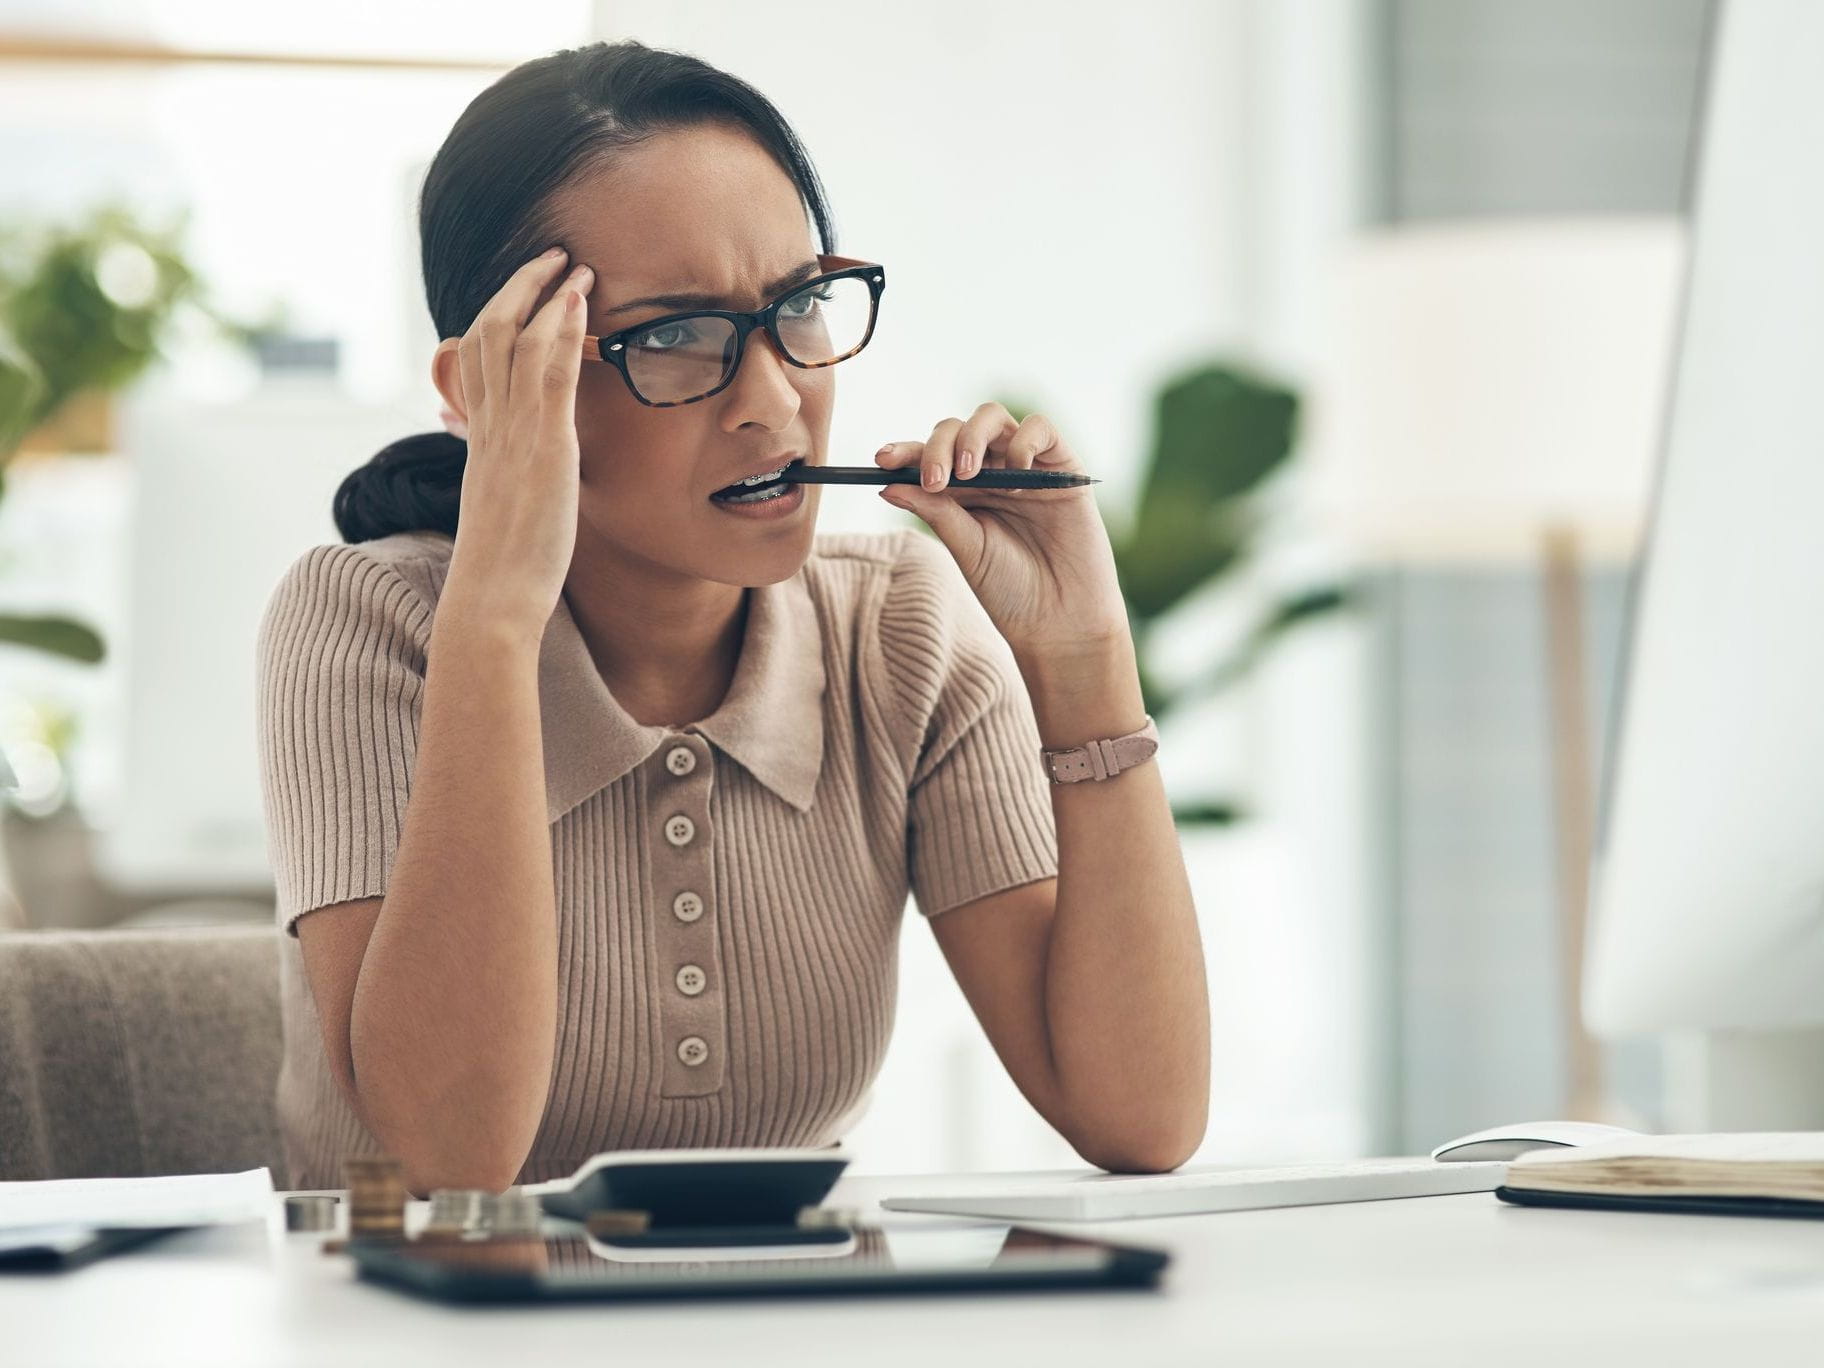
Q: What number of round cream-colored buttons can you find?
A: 5